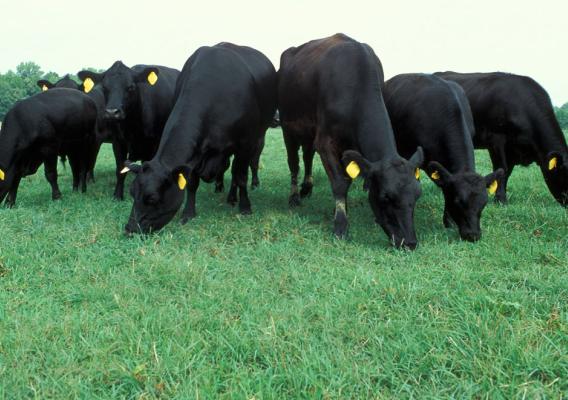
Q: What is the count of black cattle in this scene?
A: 7